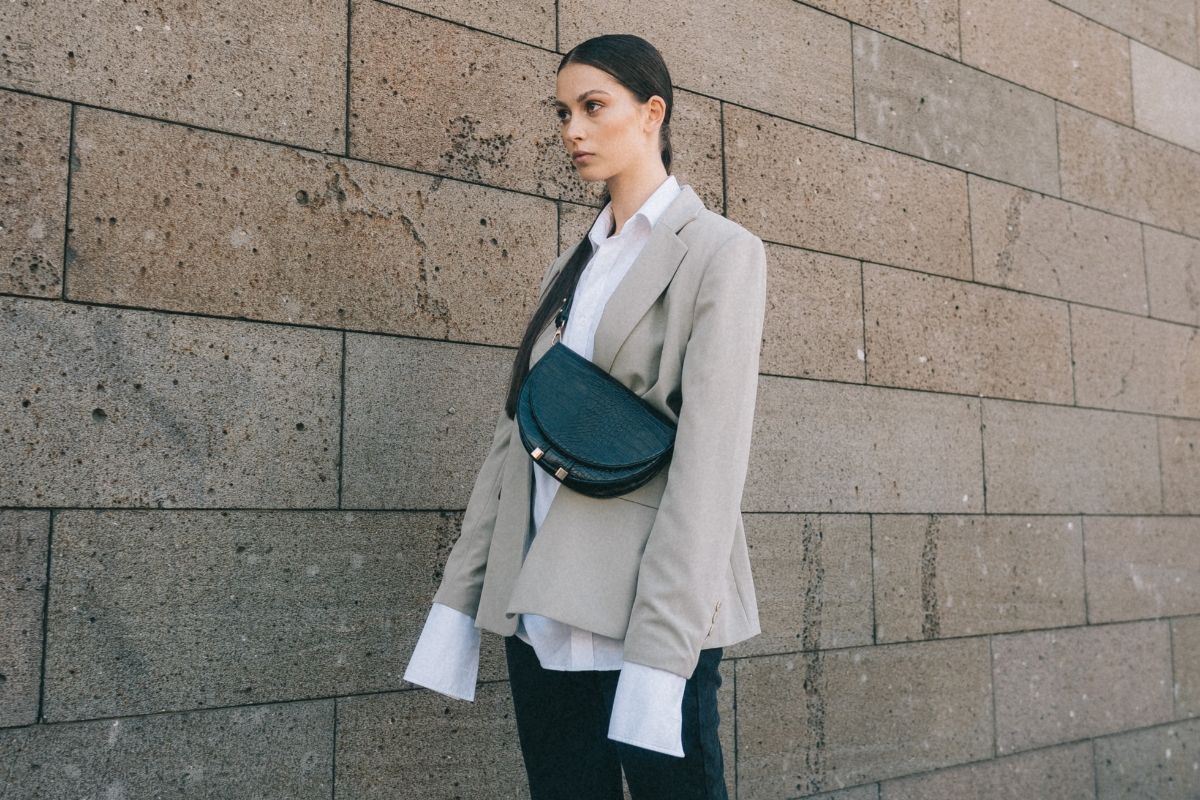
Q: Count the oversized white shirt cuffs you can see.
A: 2